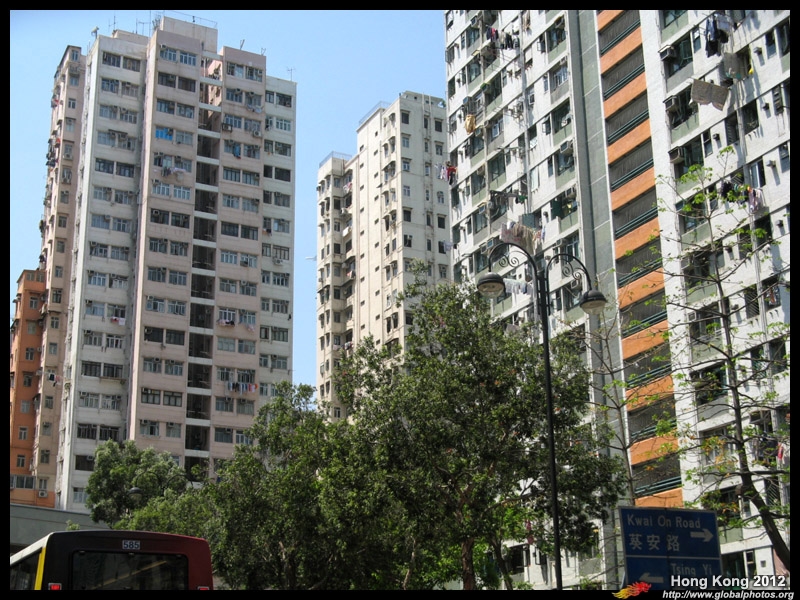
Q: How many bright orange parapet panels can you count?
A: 11